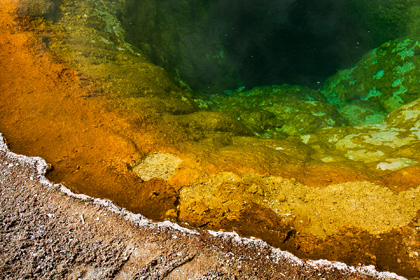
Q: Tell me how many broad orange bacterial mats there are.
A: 1